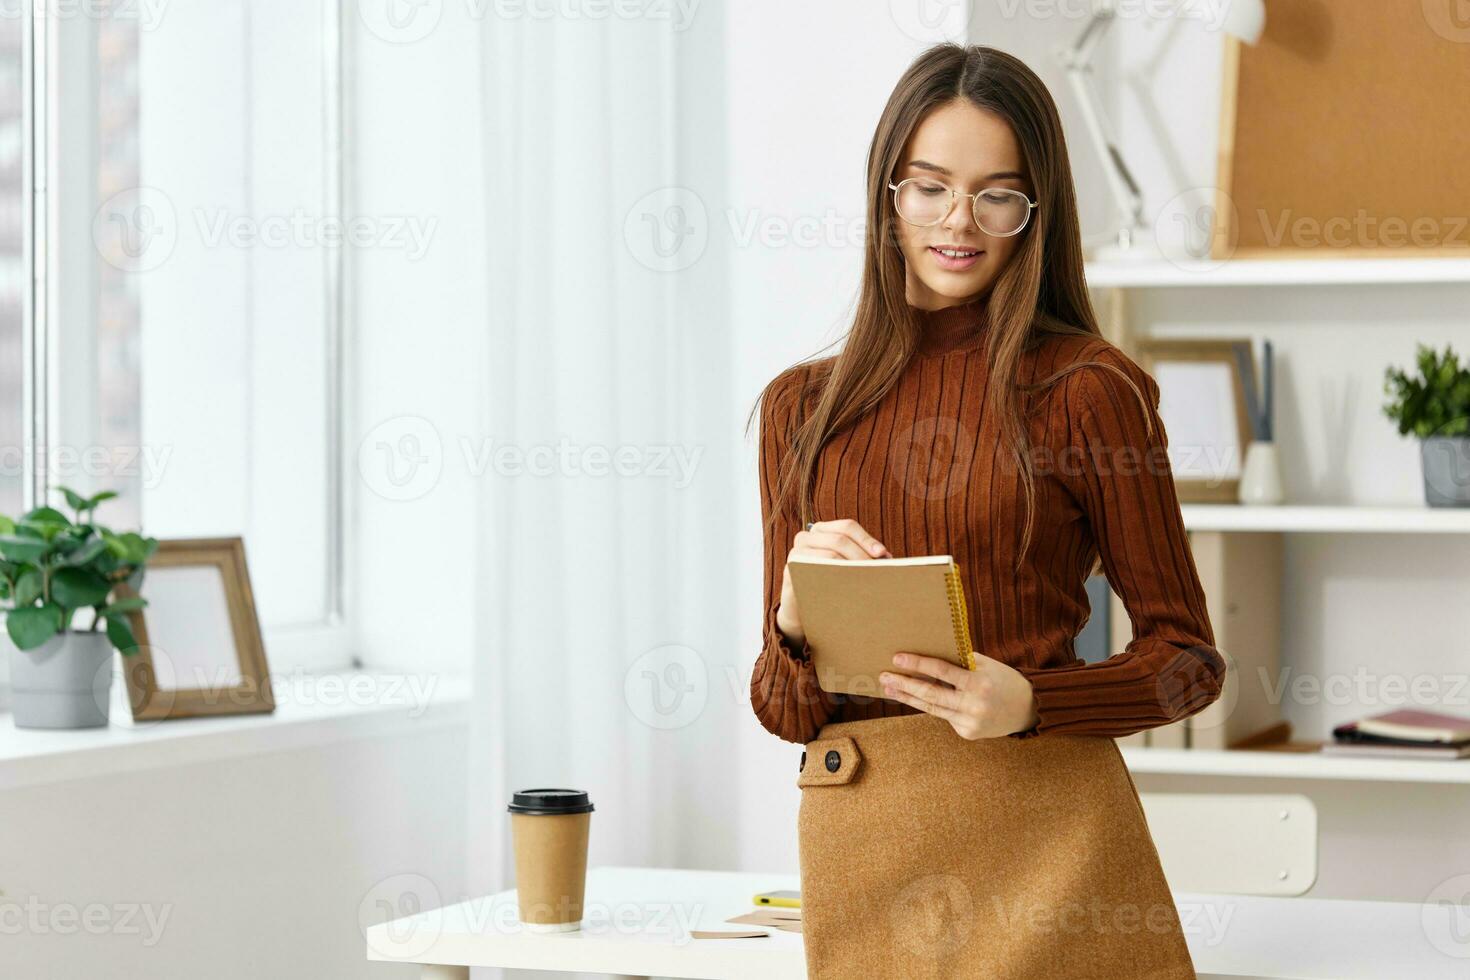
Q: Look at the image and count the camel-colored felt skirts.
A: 1